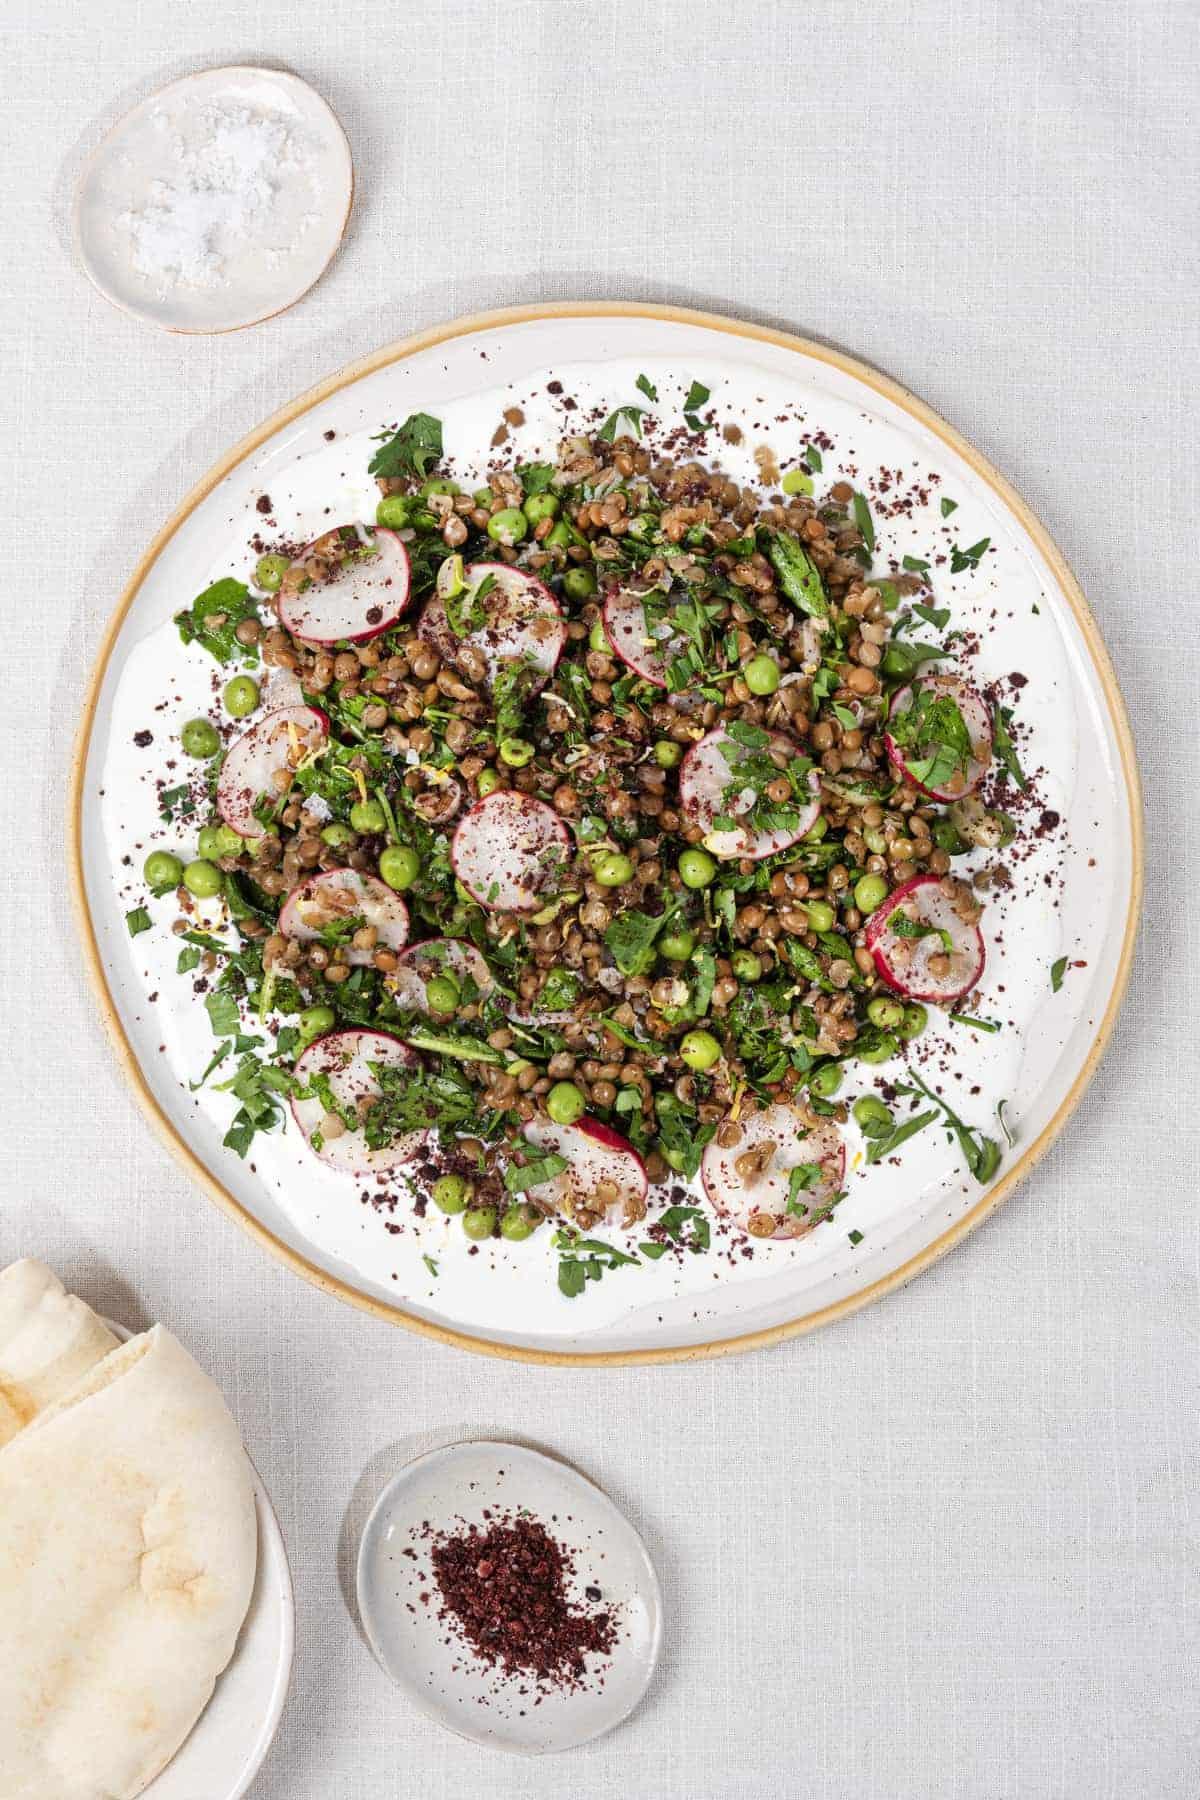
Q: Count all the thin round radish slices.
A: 13